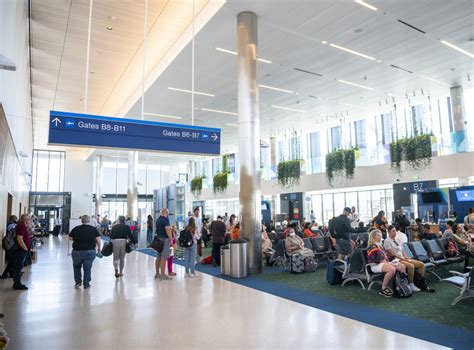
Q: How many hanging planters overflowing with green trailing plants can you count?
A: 5